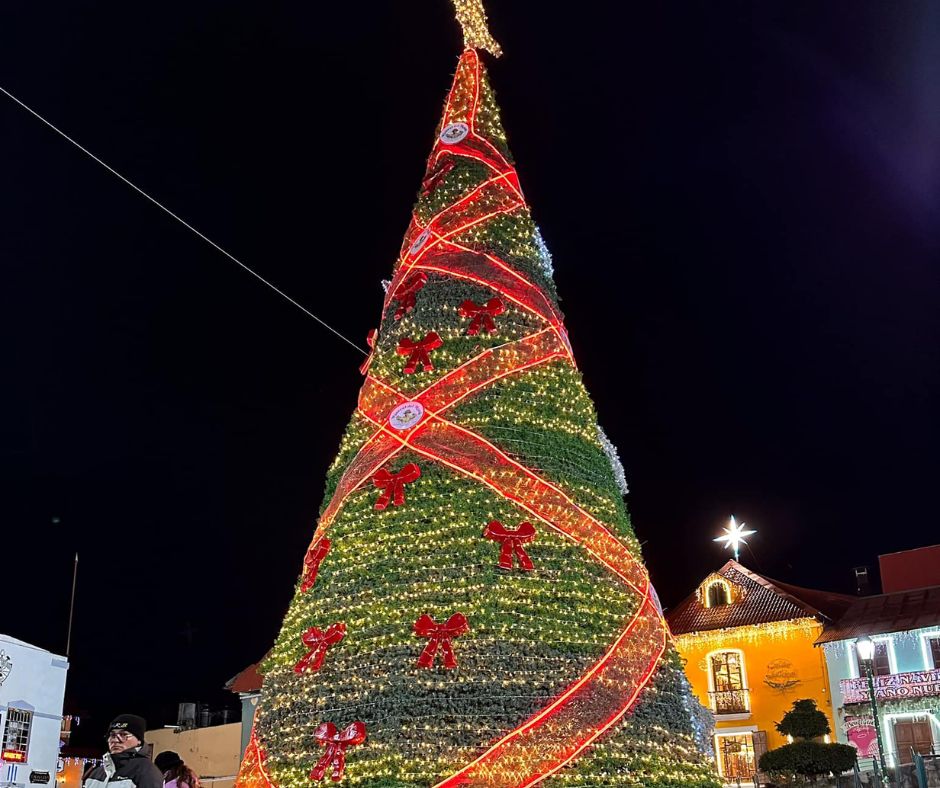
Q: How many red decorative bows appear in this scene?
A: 11